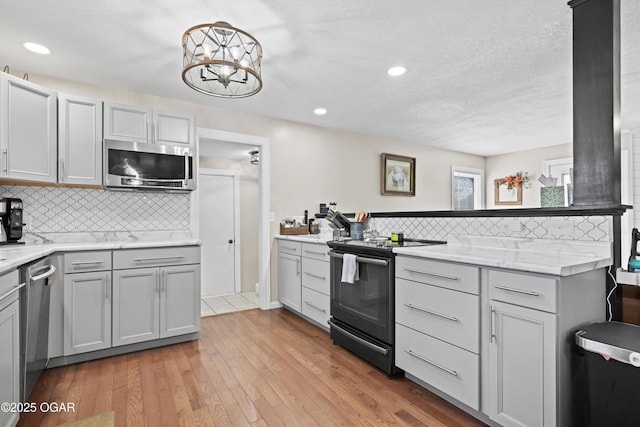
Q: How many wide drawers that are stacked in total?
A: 3